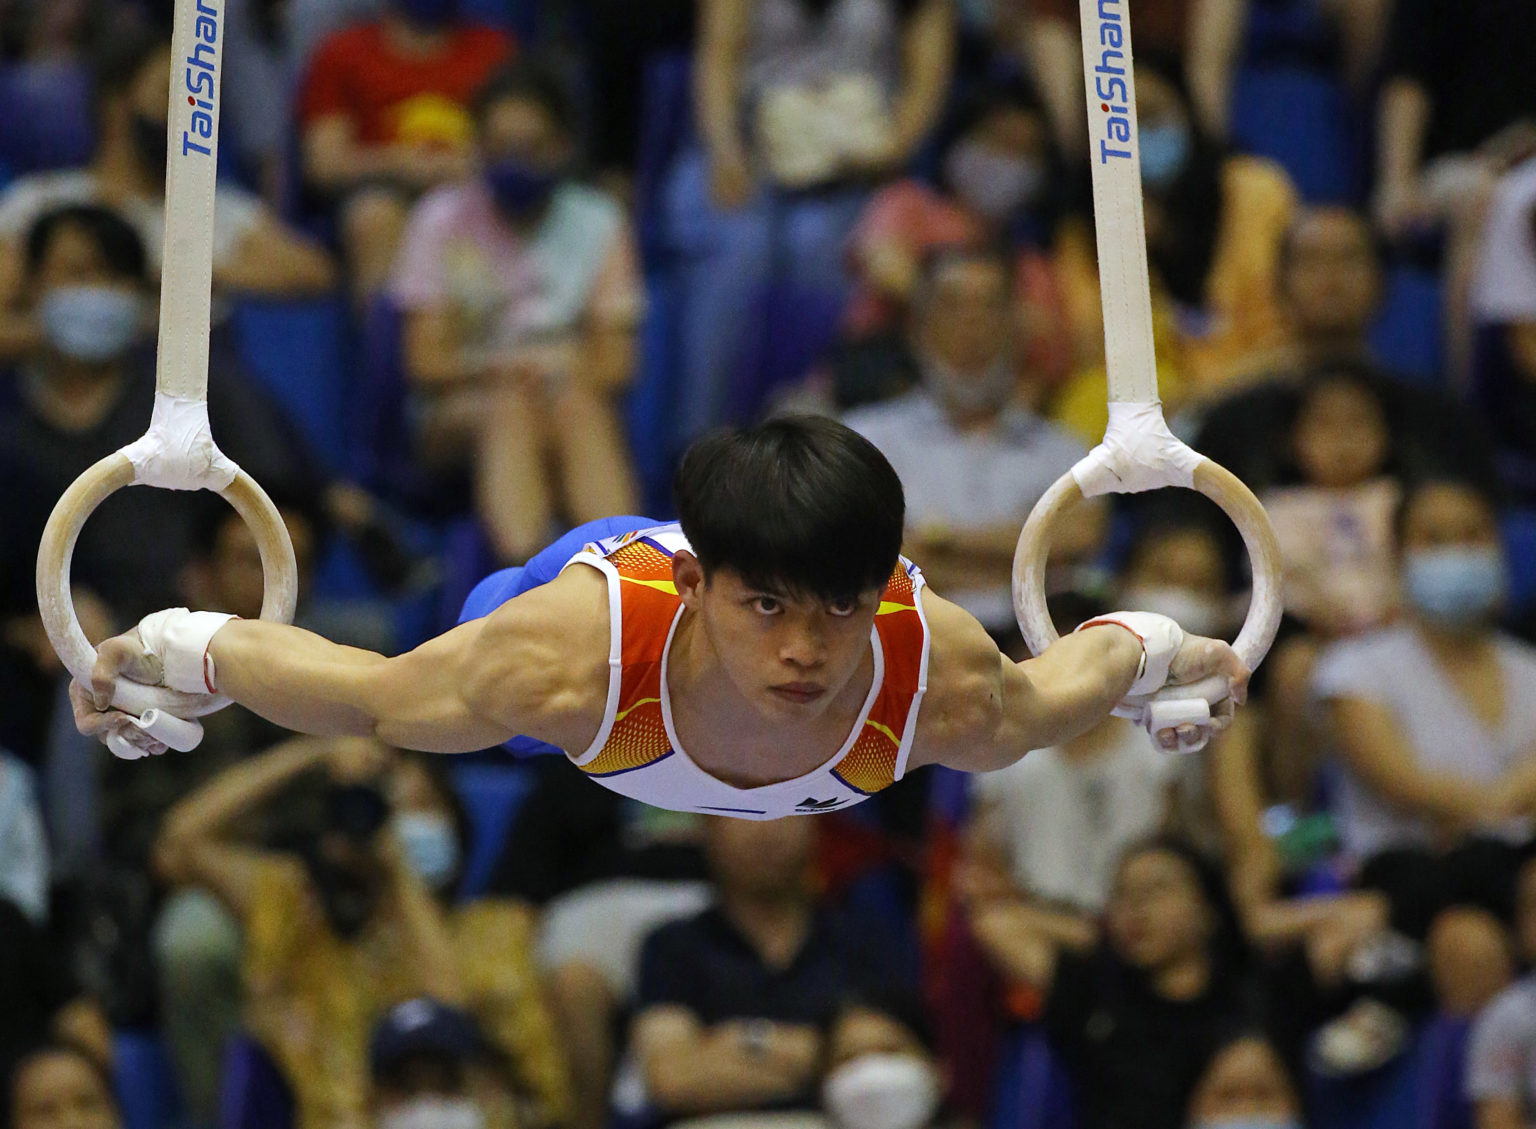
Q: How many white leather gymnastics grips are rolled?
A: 2